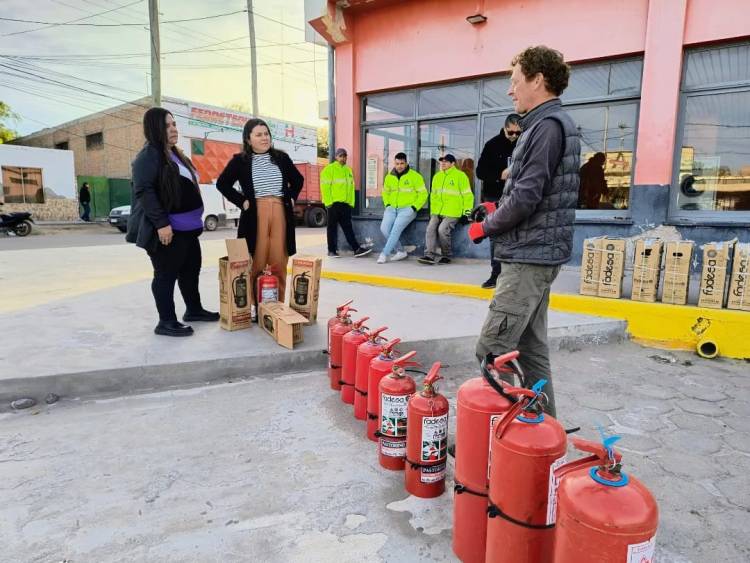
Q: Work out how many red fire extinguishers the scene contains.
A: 11